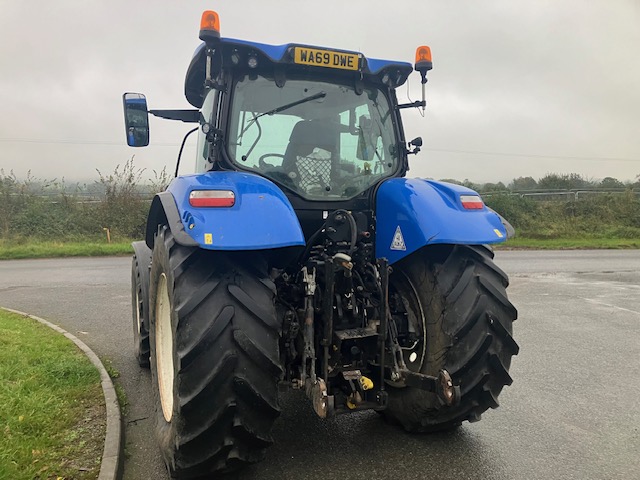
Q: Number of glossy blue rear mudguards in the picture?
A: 2